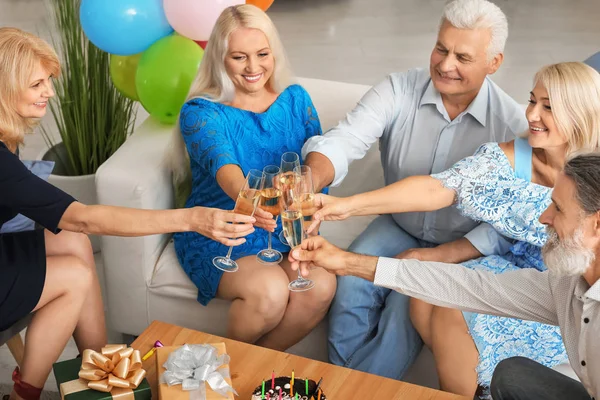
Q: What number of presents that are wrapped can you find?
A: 2